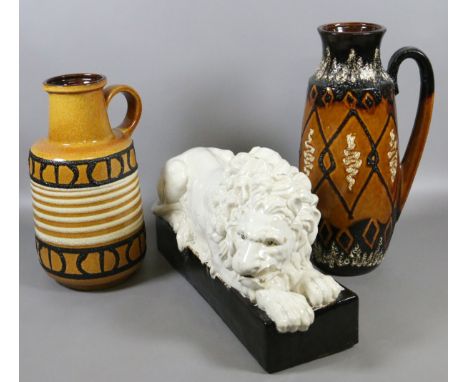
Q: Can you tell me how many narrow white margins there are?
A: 2